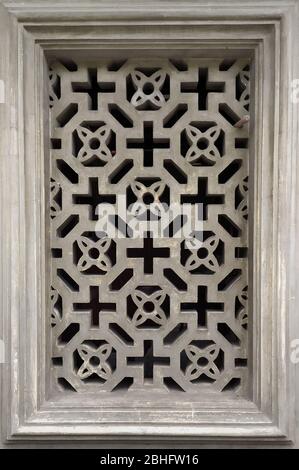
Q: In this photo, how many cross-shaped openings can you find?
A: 9